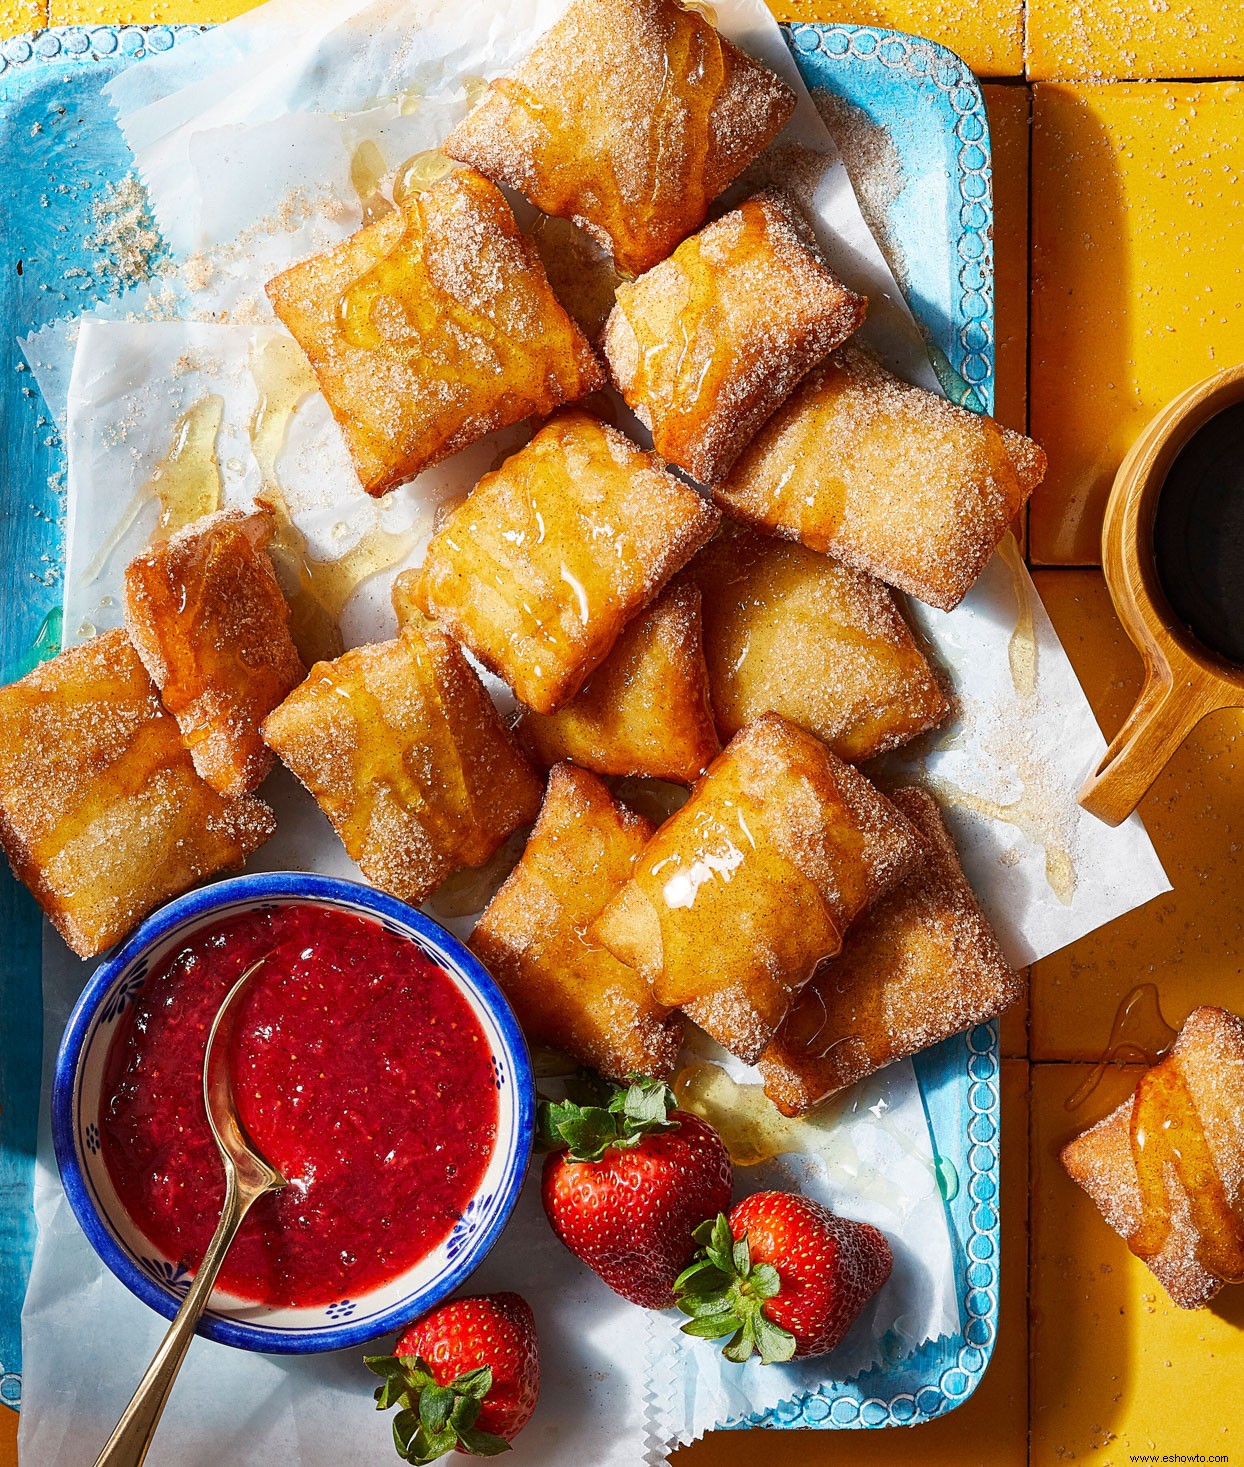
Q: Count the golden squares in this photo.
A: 14